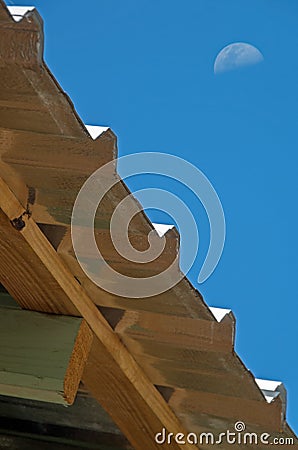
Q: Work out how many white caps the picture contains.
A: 5